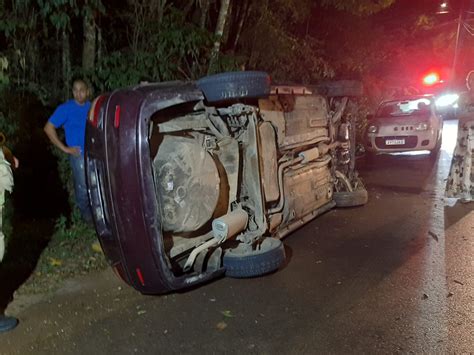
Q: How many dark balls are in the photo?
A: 0